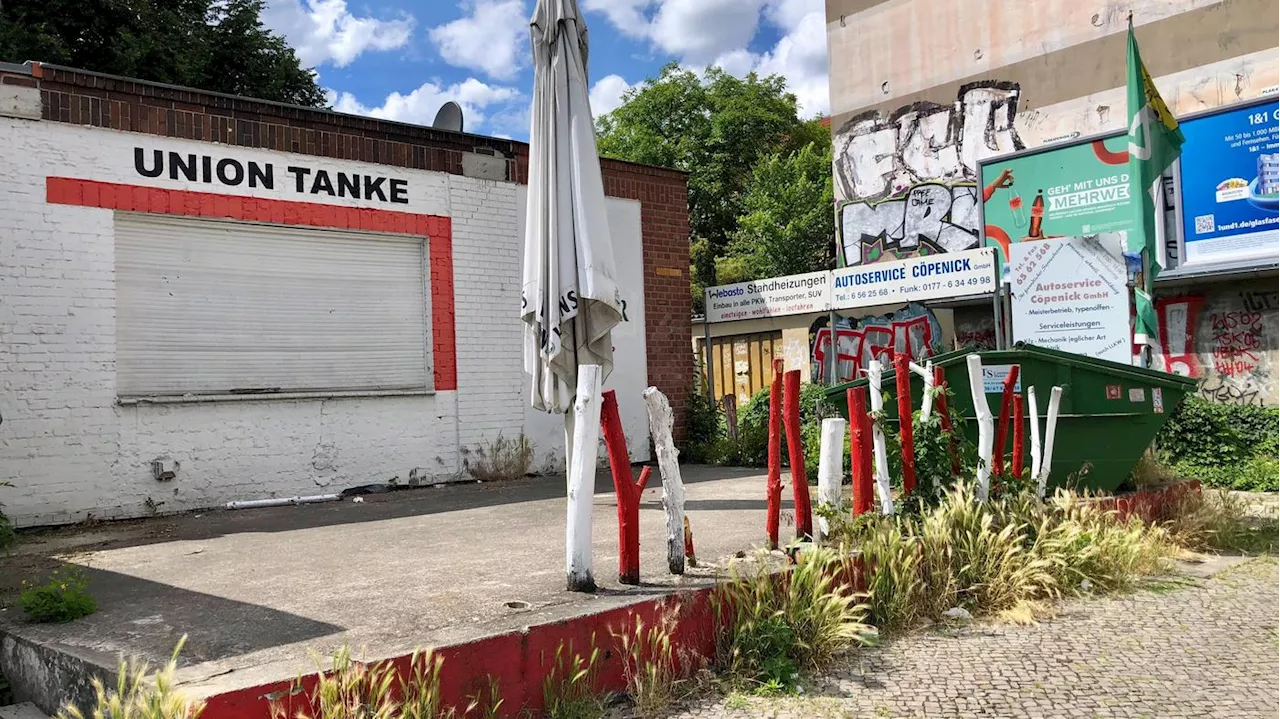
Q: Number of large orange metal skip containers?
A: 0